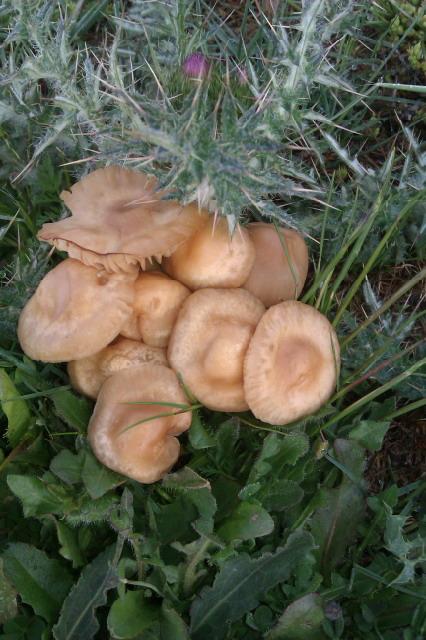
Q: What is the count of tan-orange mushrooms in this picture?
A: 9